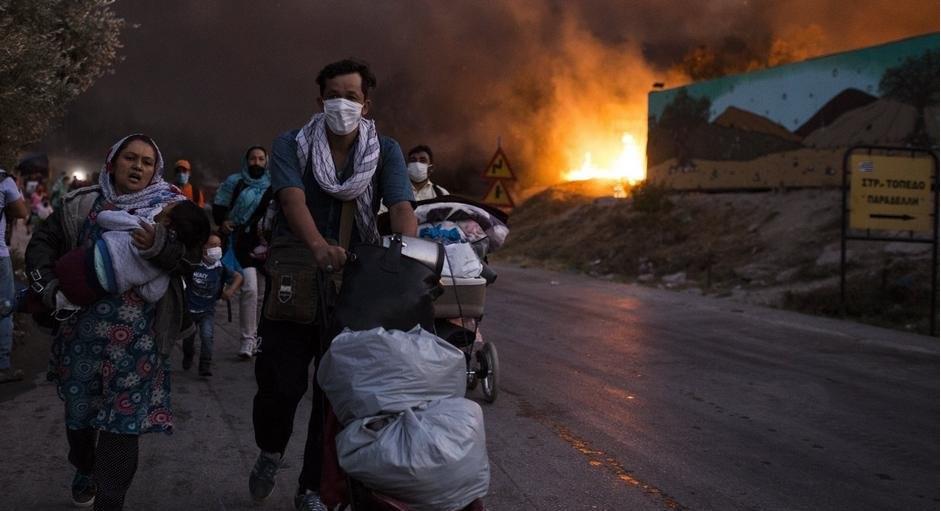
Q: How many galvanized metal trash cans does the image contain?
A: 0